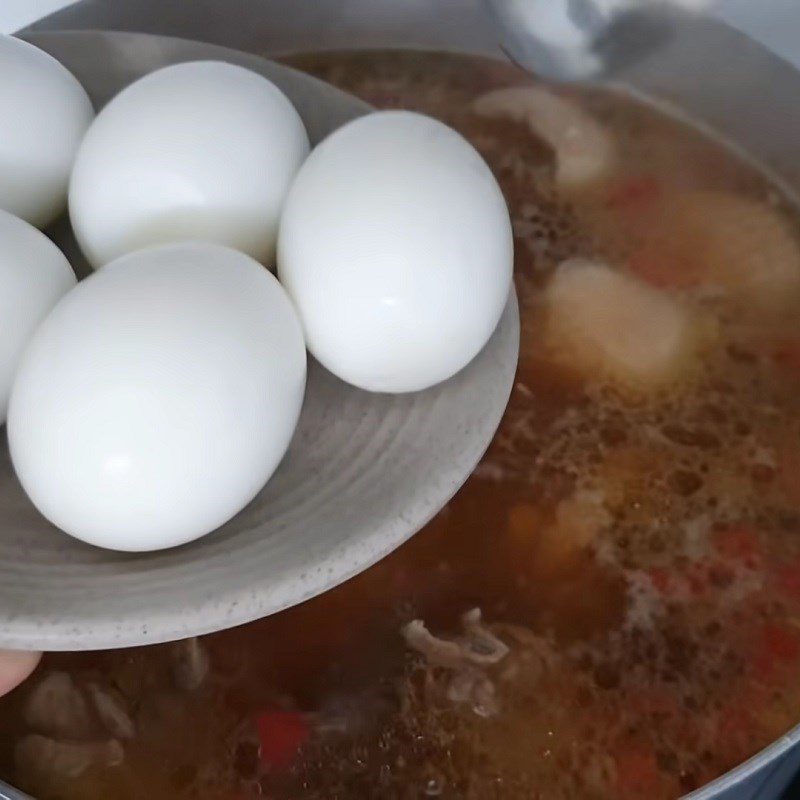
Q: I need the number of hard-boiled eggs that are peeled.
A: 5